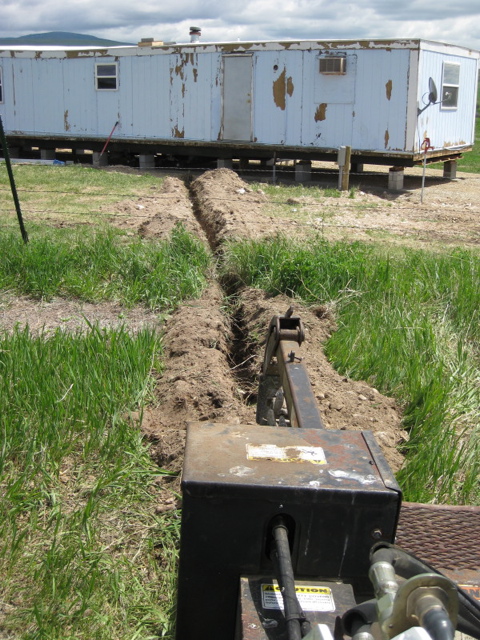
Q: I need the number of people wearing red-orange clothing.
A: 0